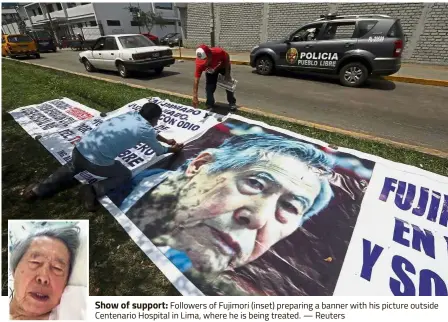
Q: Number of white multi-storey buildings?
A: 1